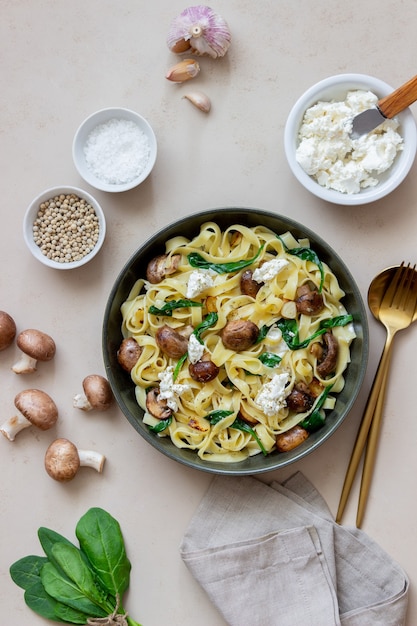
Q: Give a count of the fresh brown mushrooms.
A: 5